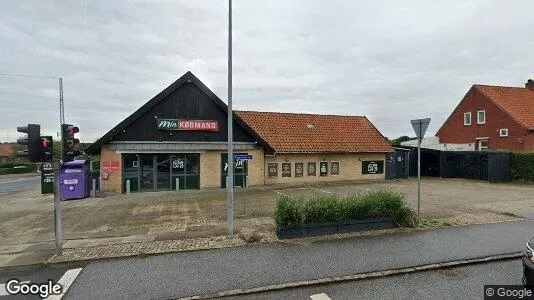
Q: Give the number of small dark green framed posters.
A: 6